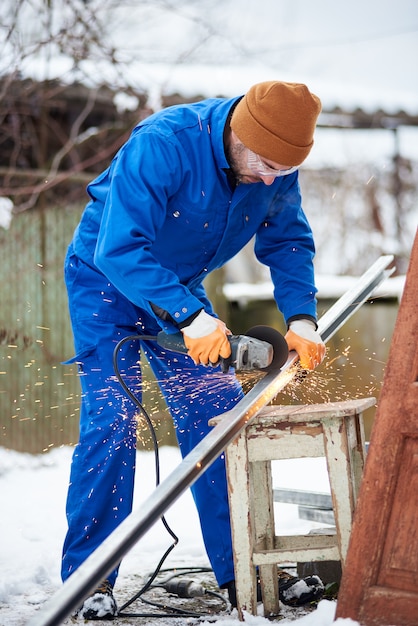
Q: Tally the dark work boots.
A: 2